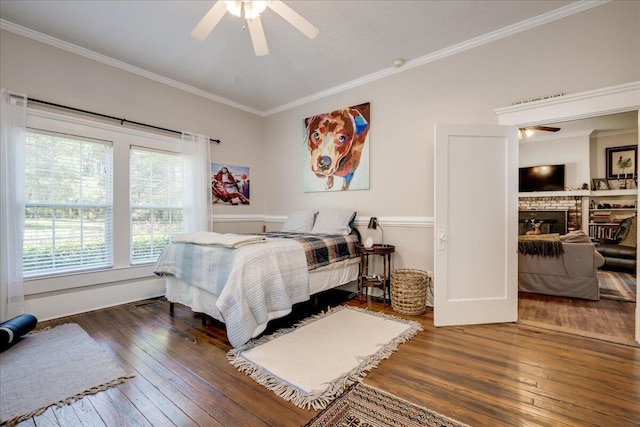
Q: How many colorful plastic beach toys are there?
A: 0